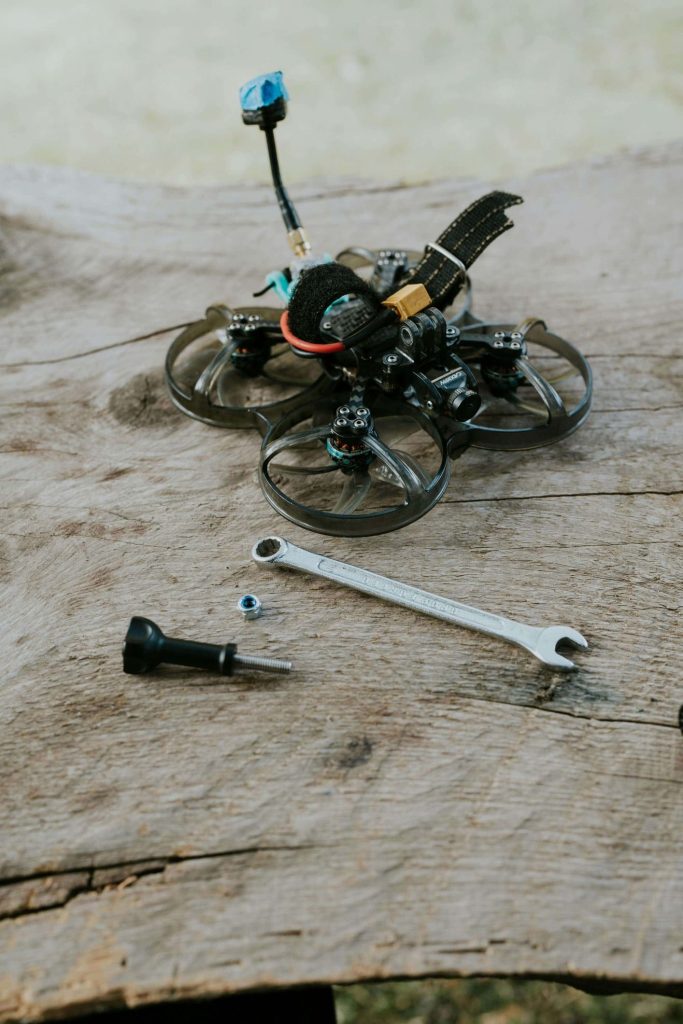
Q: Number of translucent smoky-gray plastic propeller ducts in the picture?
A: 4